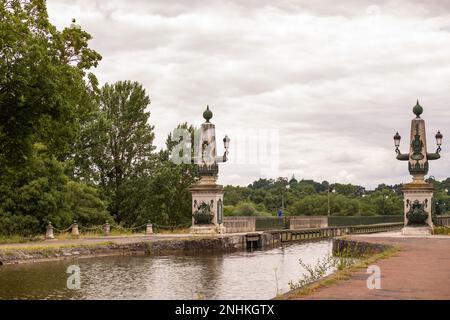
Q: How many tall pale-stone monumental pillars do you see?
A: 2